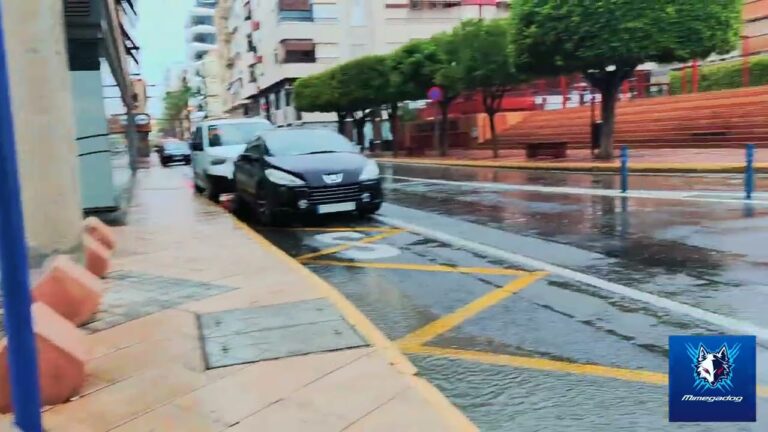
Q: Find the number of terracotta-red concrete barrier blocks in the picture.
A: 4